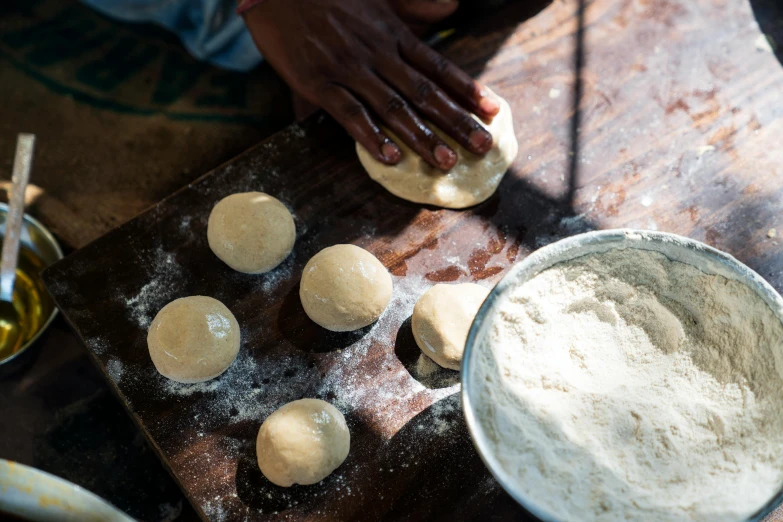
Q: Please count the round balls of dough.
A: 5